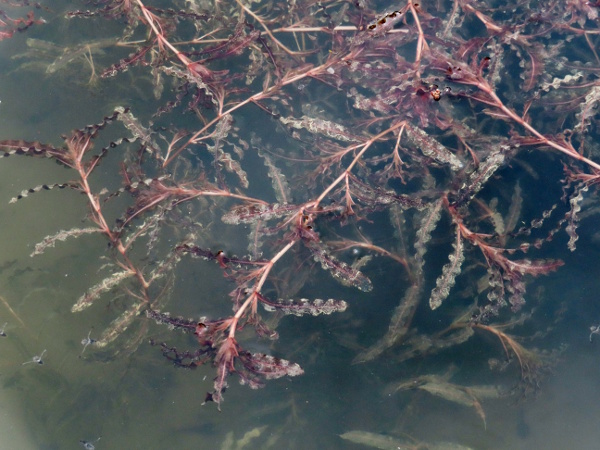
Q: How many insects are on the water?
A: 5